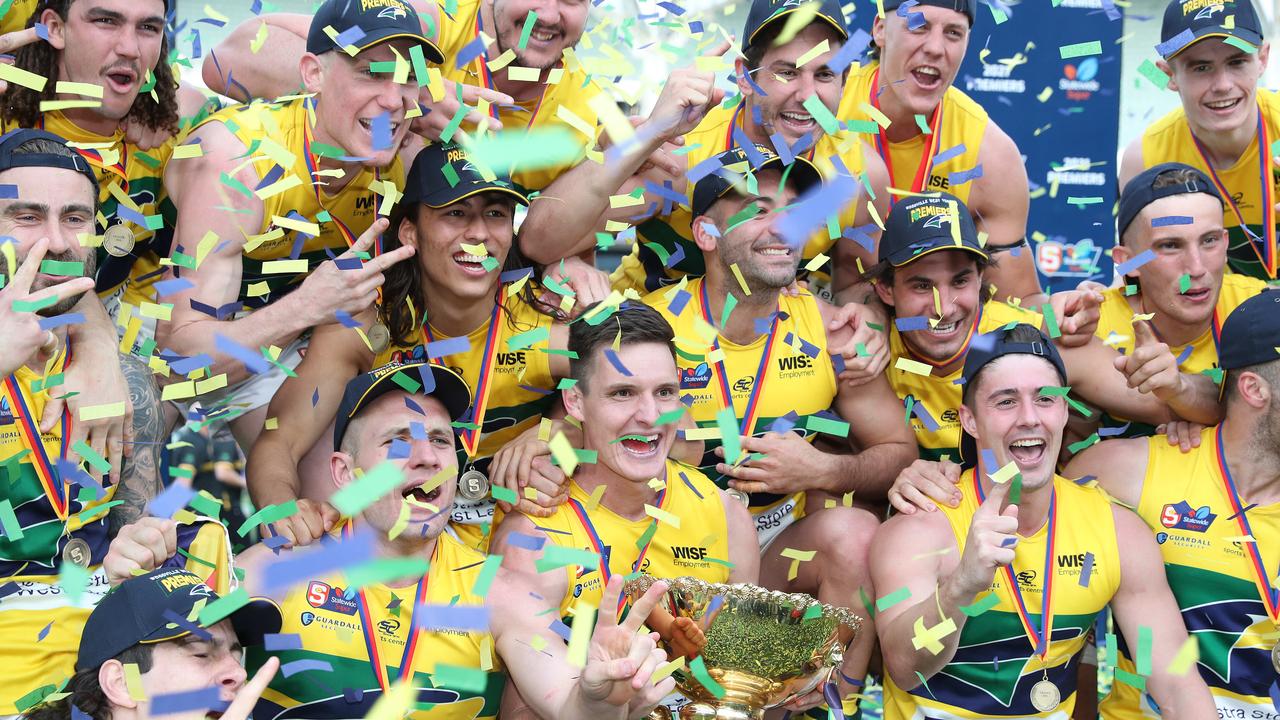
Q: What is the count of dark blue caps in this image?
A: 13